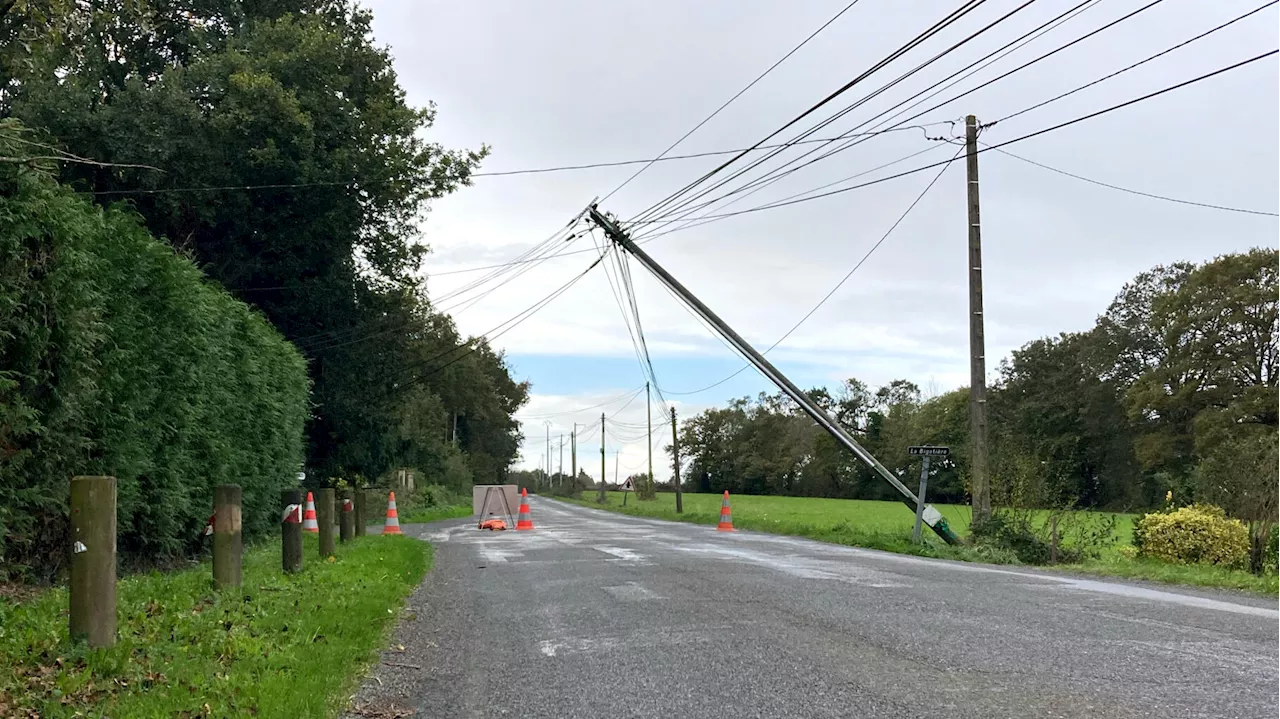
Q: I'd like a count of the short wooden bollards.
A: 6